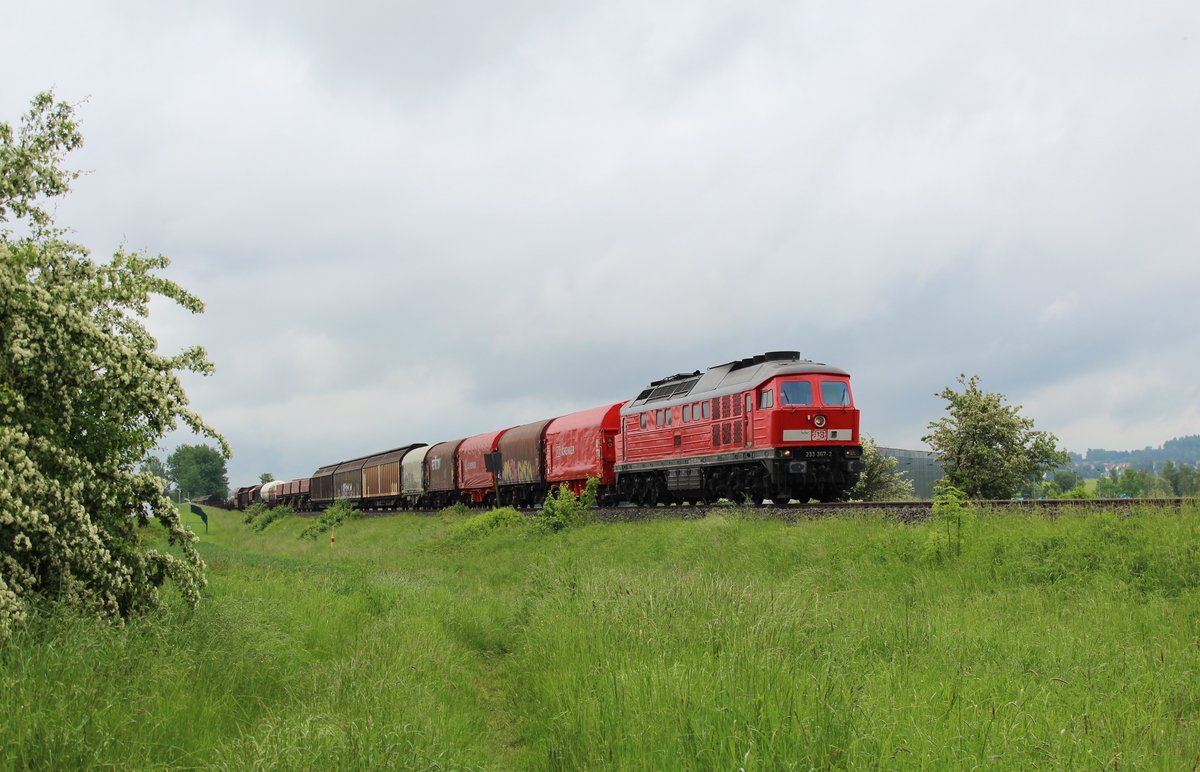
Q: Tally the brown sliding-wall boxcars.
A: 3